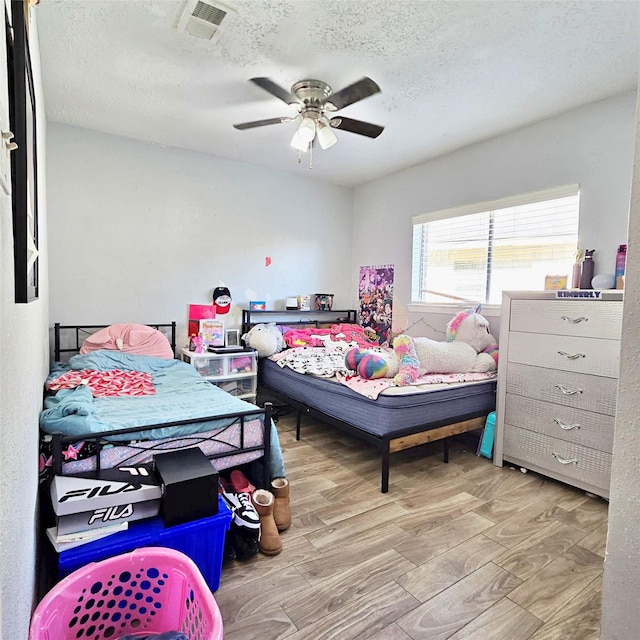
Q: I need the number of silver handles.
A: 5